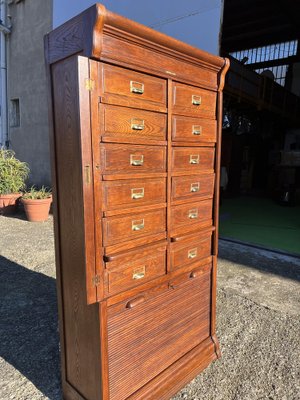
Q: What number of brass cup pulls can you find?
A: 12